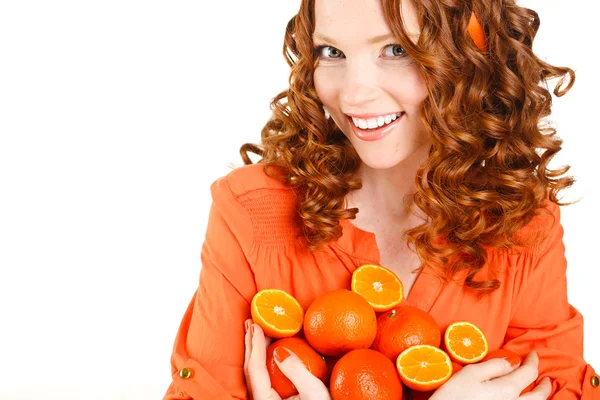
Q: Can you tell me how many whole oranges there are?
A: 4